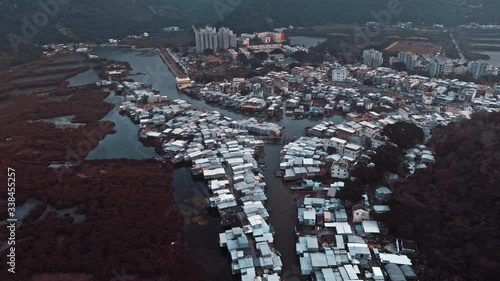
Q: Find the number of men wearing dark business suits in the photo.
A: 0